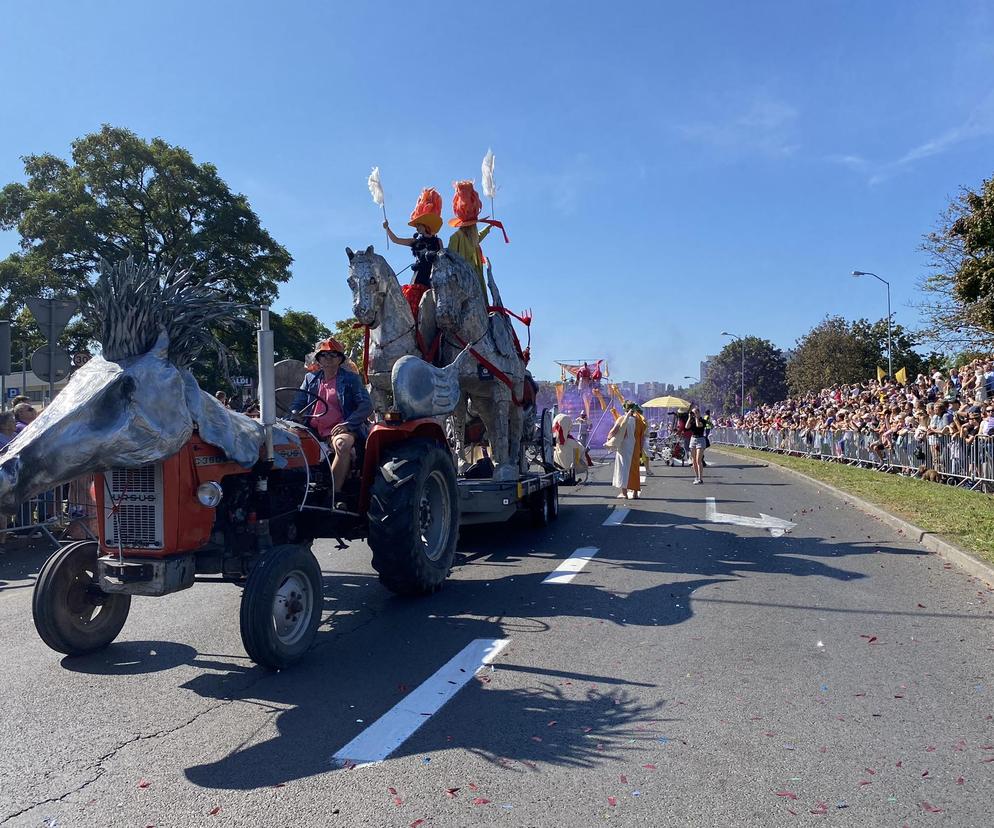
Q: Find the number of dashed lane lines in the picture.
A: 3